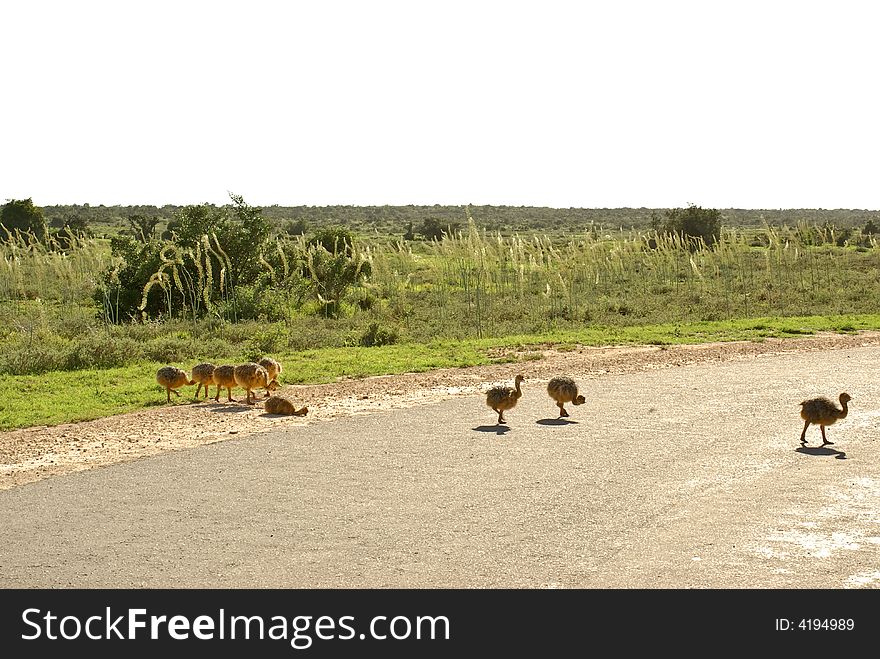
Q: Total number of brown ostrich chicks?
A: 9